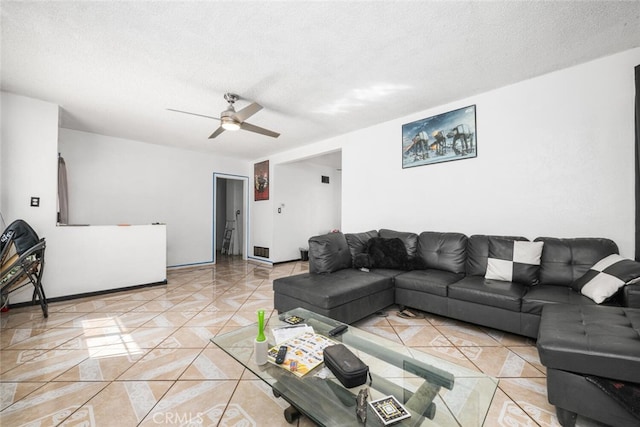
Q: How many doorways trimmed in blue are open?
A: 1